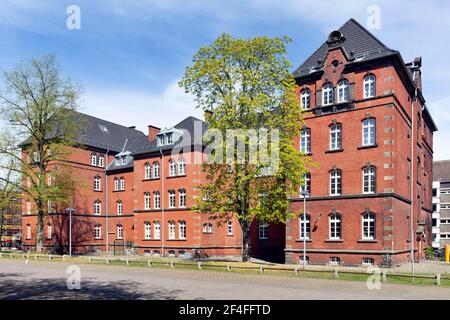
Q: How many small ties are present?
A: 0